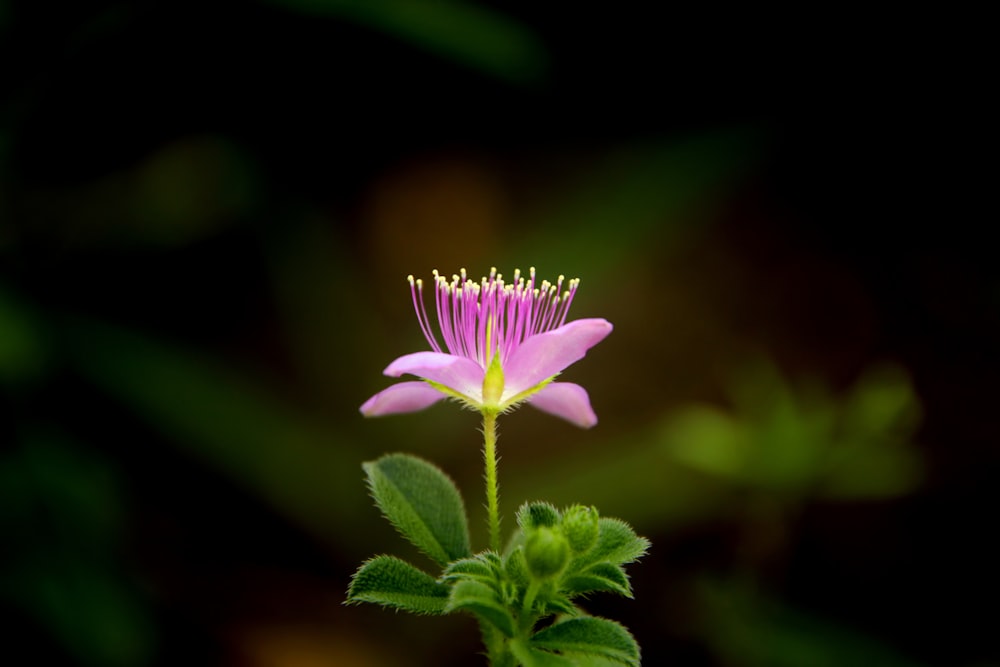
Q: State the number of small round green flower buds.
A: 2